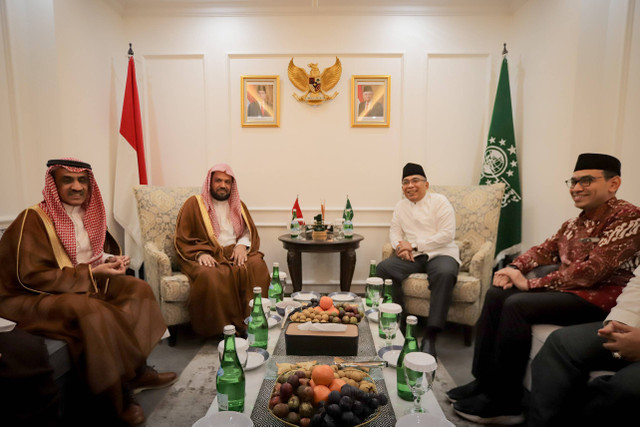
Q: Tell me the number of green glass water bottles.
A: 8